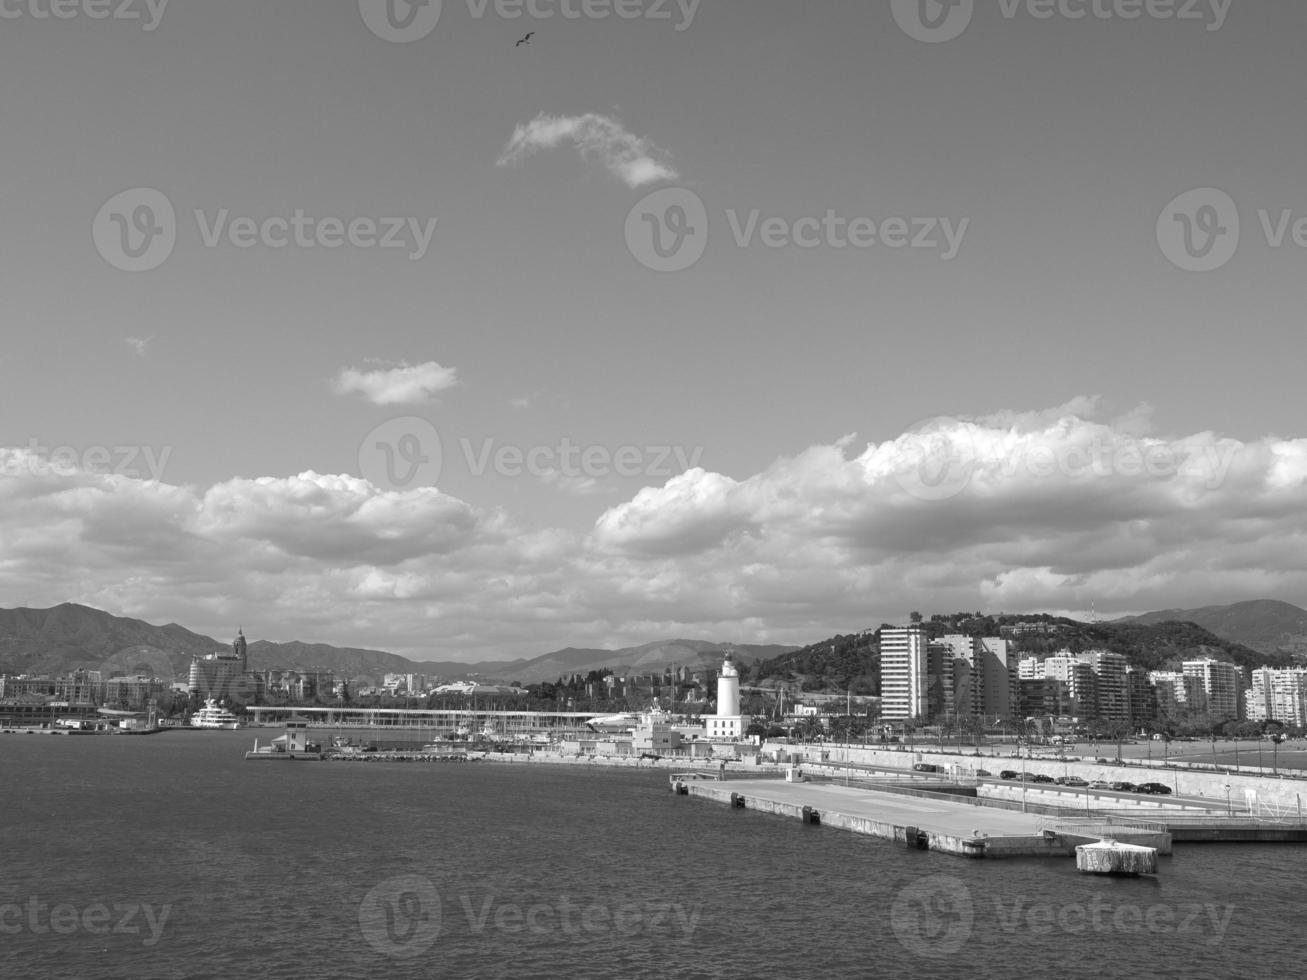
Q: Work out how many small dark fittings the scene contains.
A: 4